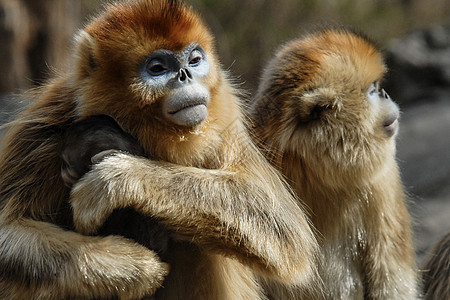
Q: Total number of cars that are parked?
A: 0